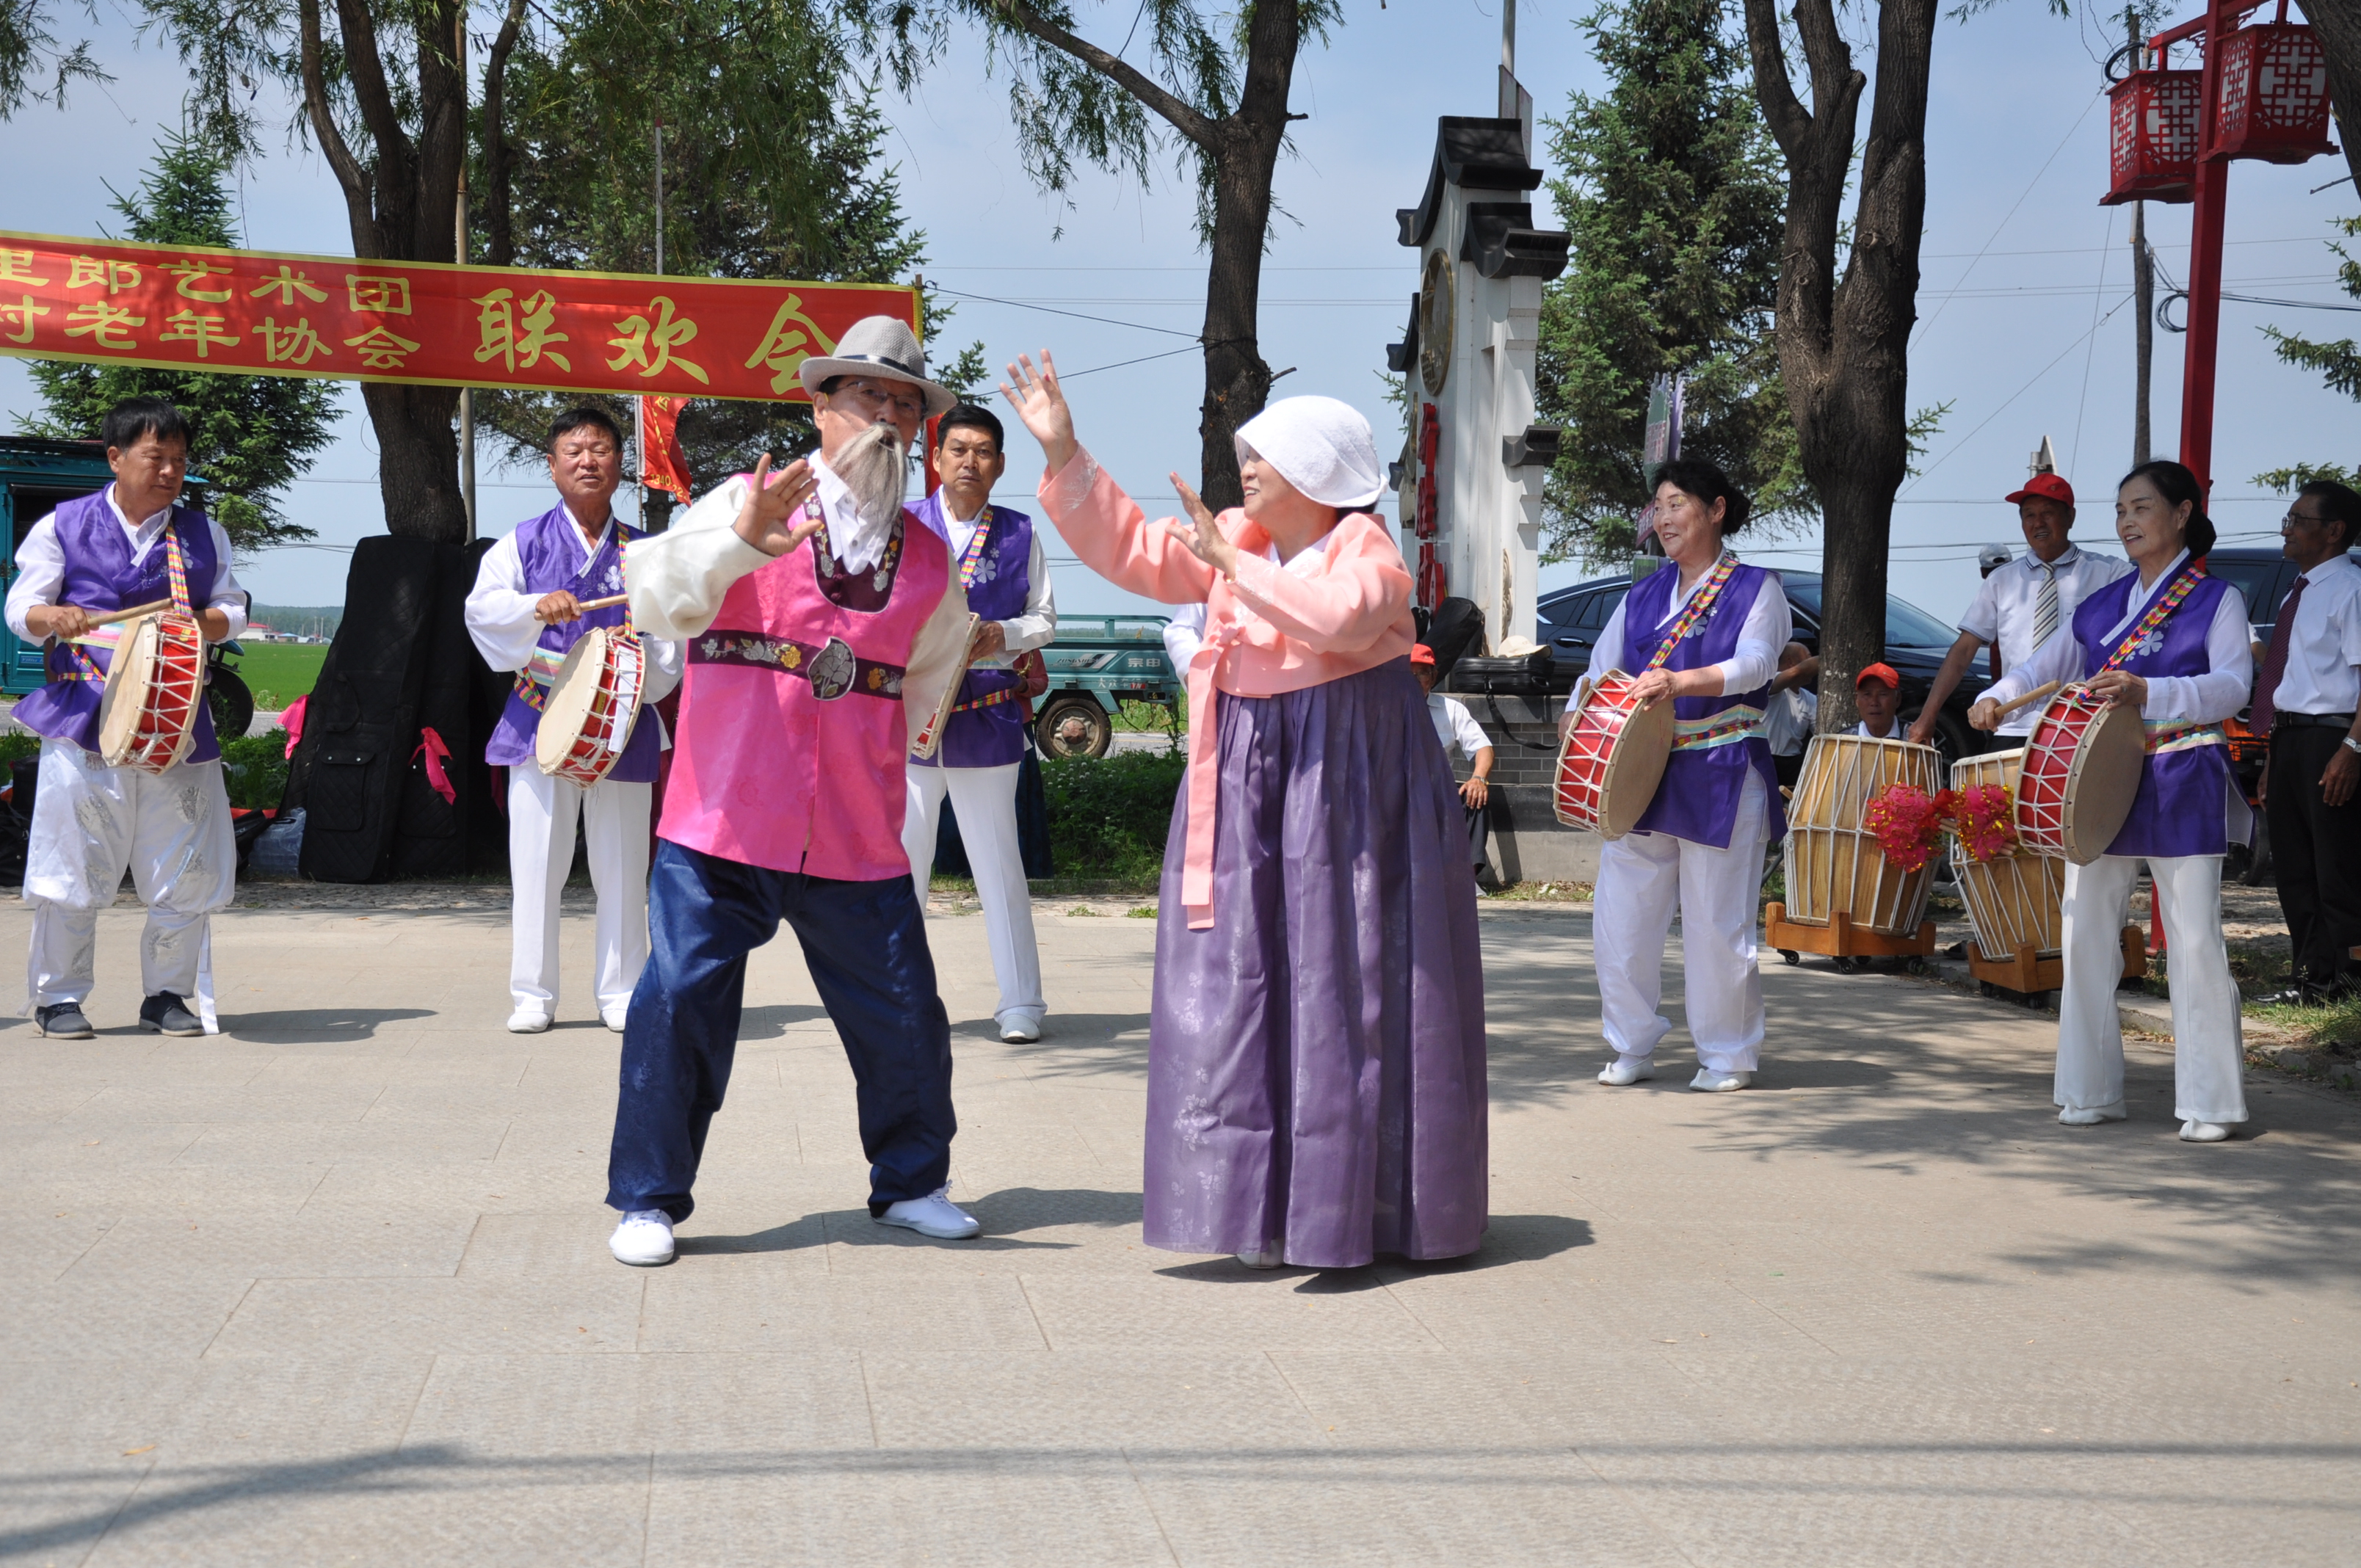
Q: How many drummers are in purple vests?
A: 5